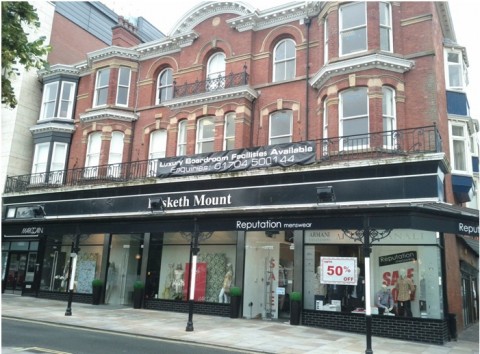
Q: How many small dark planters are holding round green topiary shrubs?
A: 4